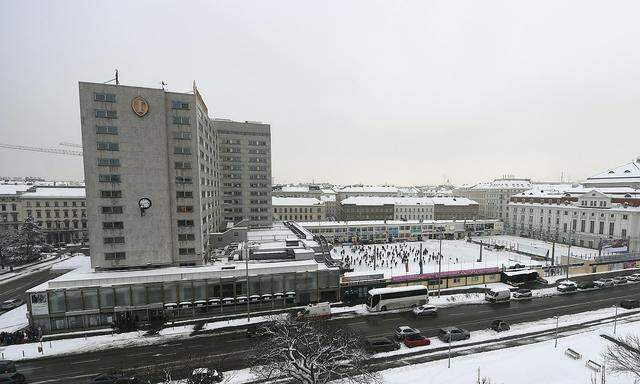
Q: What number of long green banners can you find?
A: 0